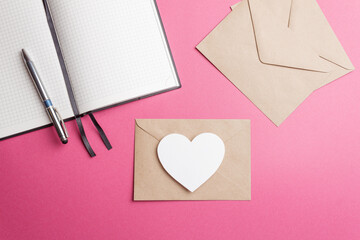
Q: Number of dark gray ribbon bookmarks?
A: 2